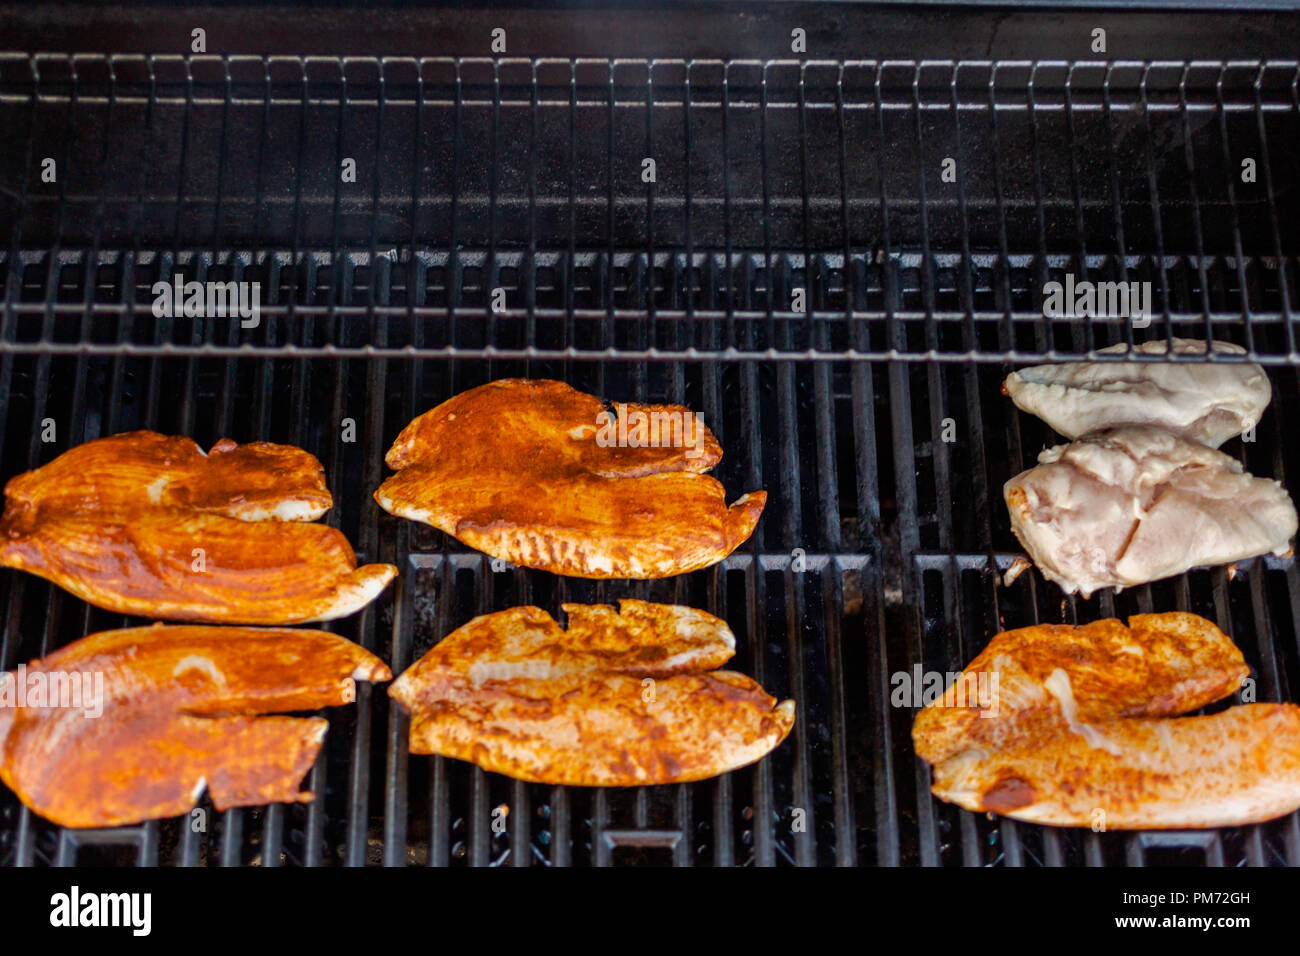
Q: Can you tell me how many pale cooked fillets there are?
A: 2